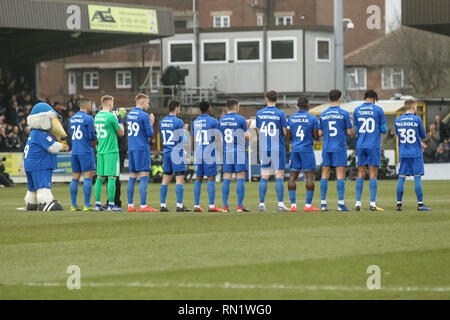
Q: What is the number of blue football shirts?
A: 11